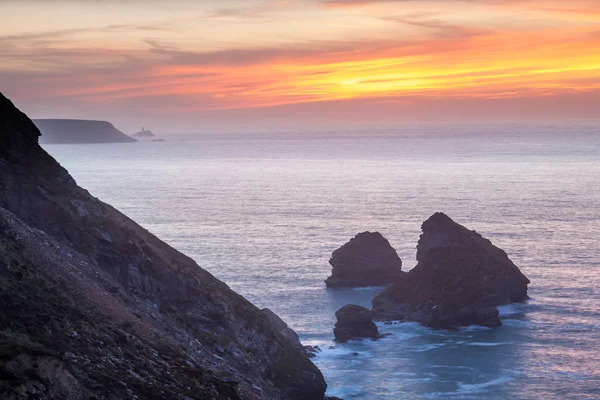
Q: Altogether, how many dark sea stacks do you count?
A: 3